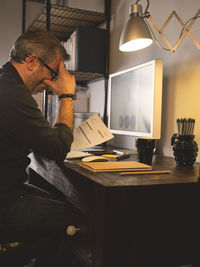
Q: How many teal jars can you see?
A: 0